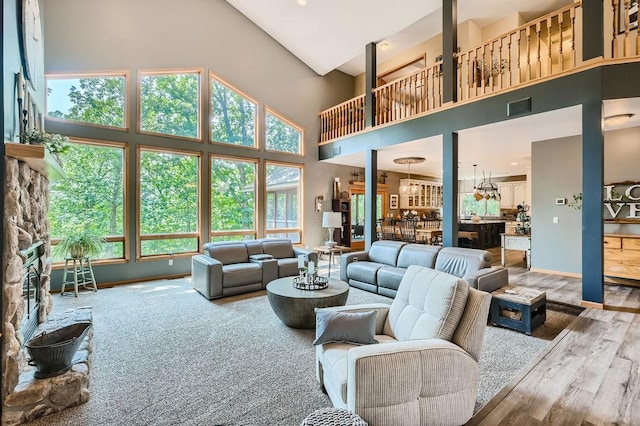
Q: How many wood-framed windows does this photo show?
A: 8